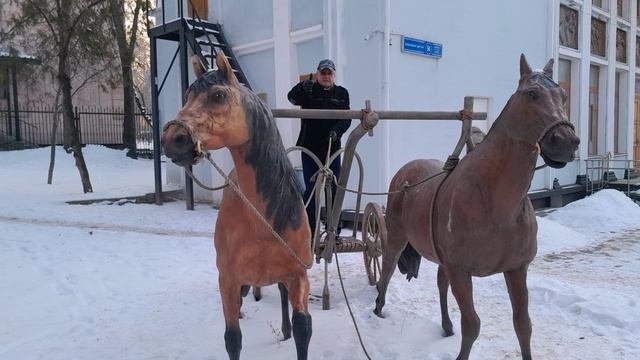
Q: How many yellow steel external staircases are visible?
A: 0